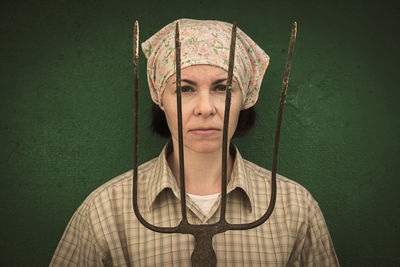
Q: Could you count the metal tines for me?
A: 4